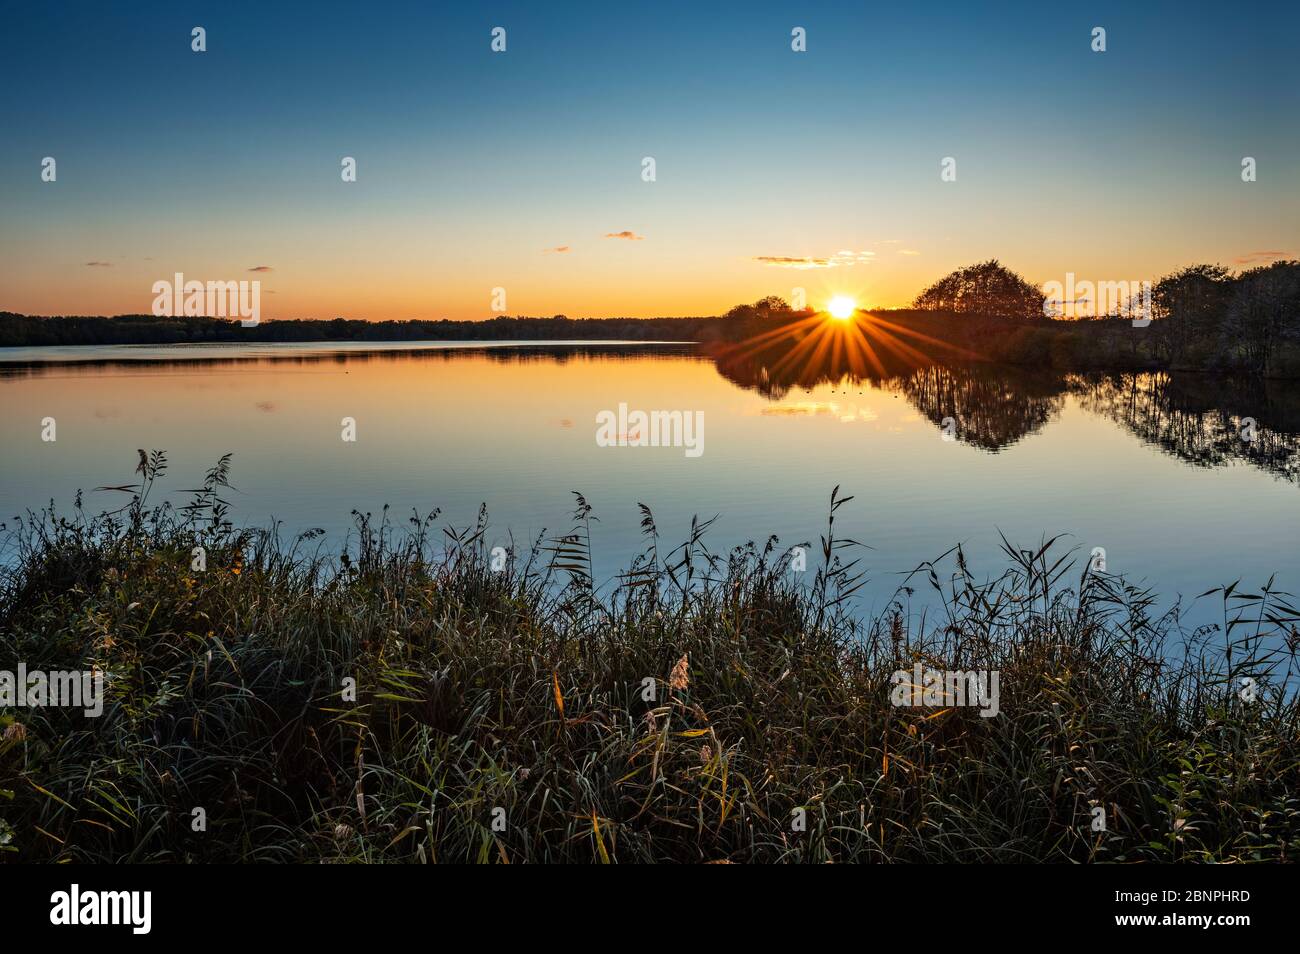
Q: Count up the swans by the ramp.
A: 0